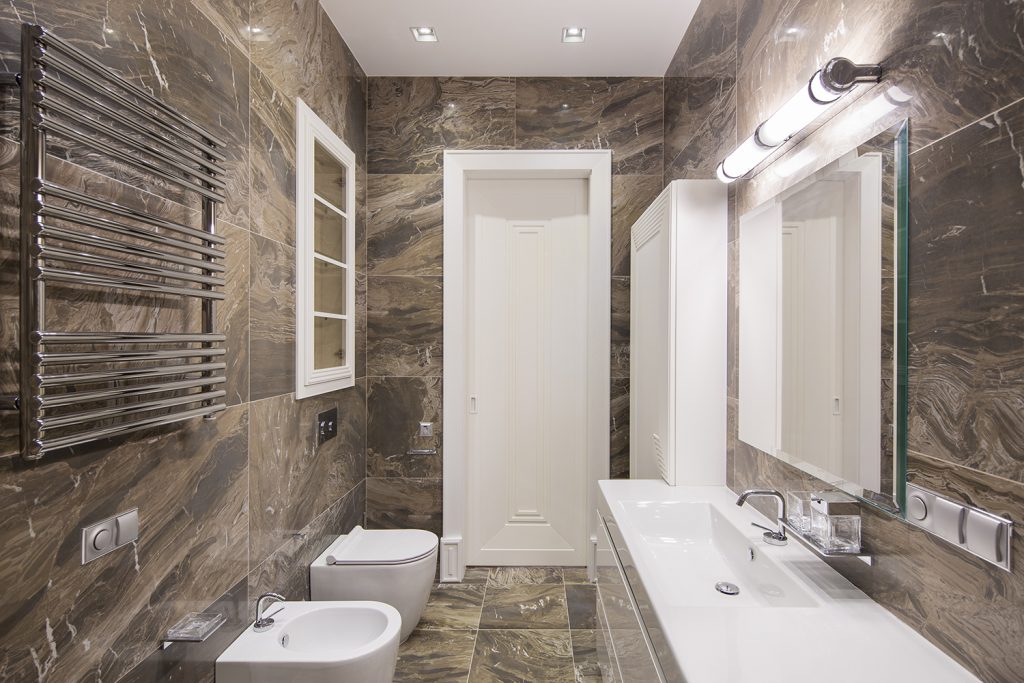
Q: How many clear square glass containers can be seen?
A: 2